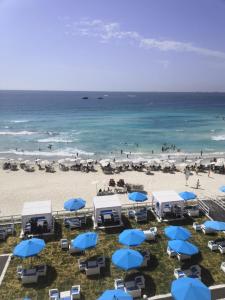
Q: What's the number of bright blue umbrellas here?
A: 13